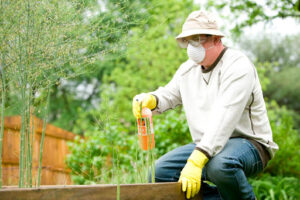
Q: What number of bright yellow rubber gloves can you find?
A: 2